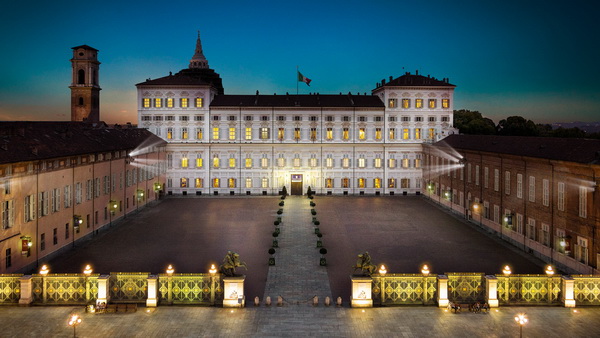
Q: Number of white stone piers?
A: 8